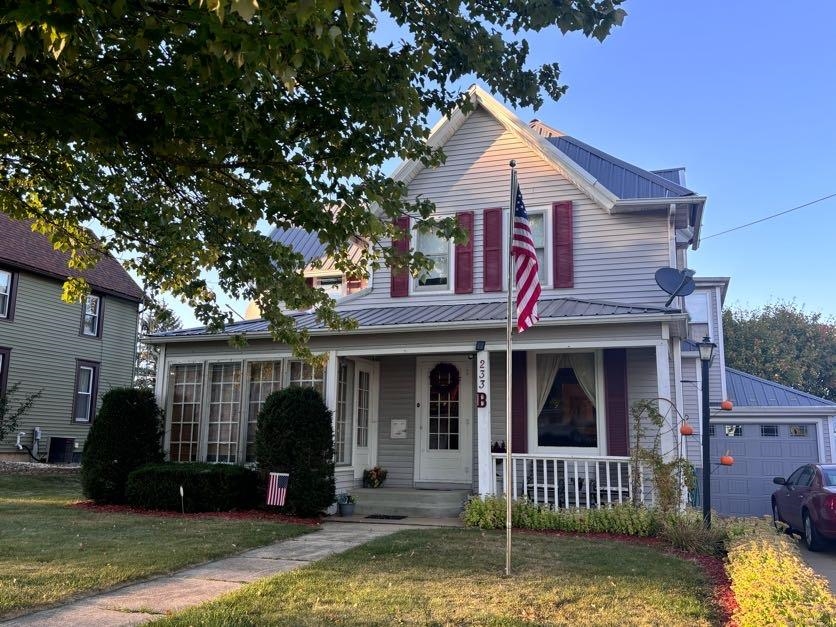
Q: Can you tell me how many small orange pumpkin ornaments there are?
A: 3